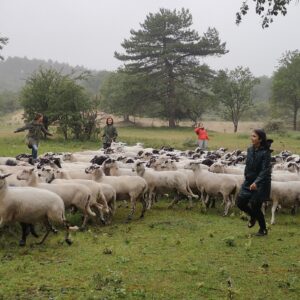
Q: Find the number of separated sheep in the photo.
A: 0